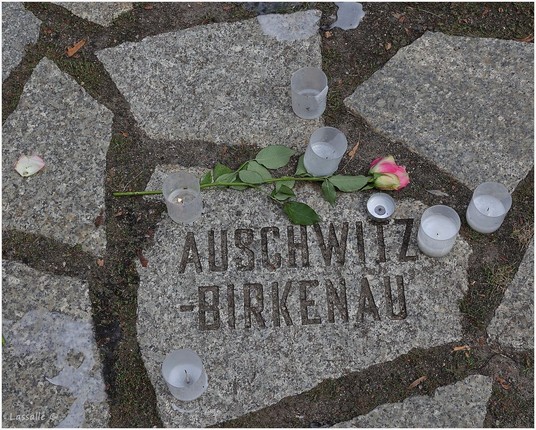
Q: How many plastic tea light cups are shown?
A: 6